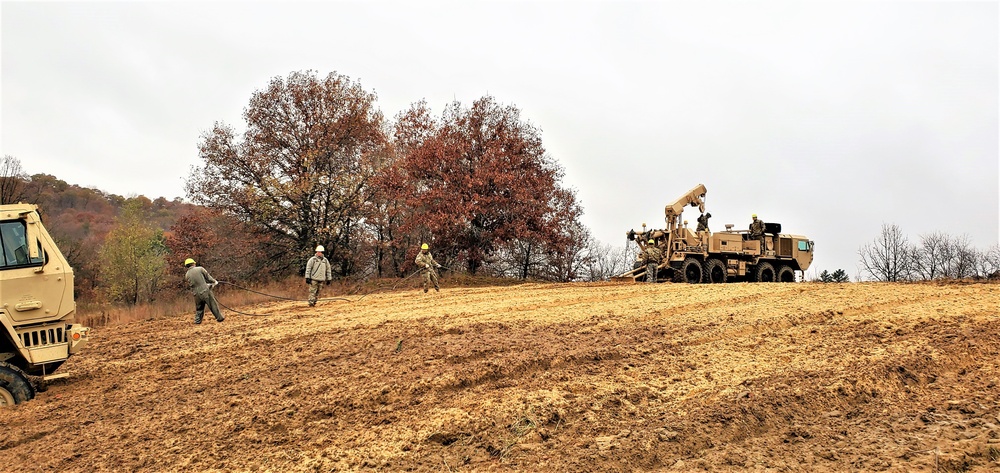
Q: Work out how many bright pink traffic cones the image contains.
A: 0